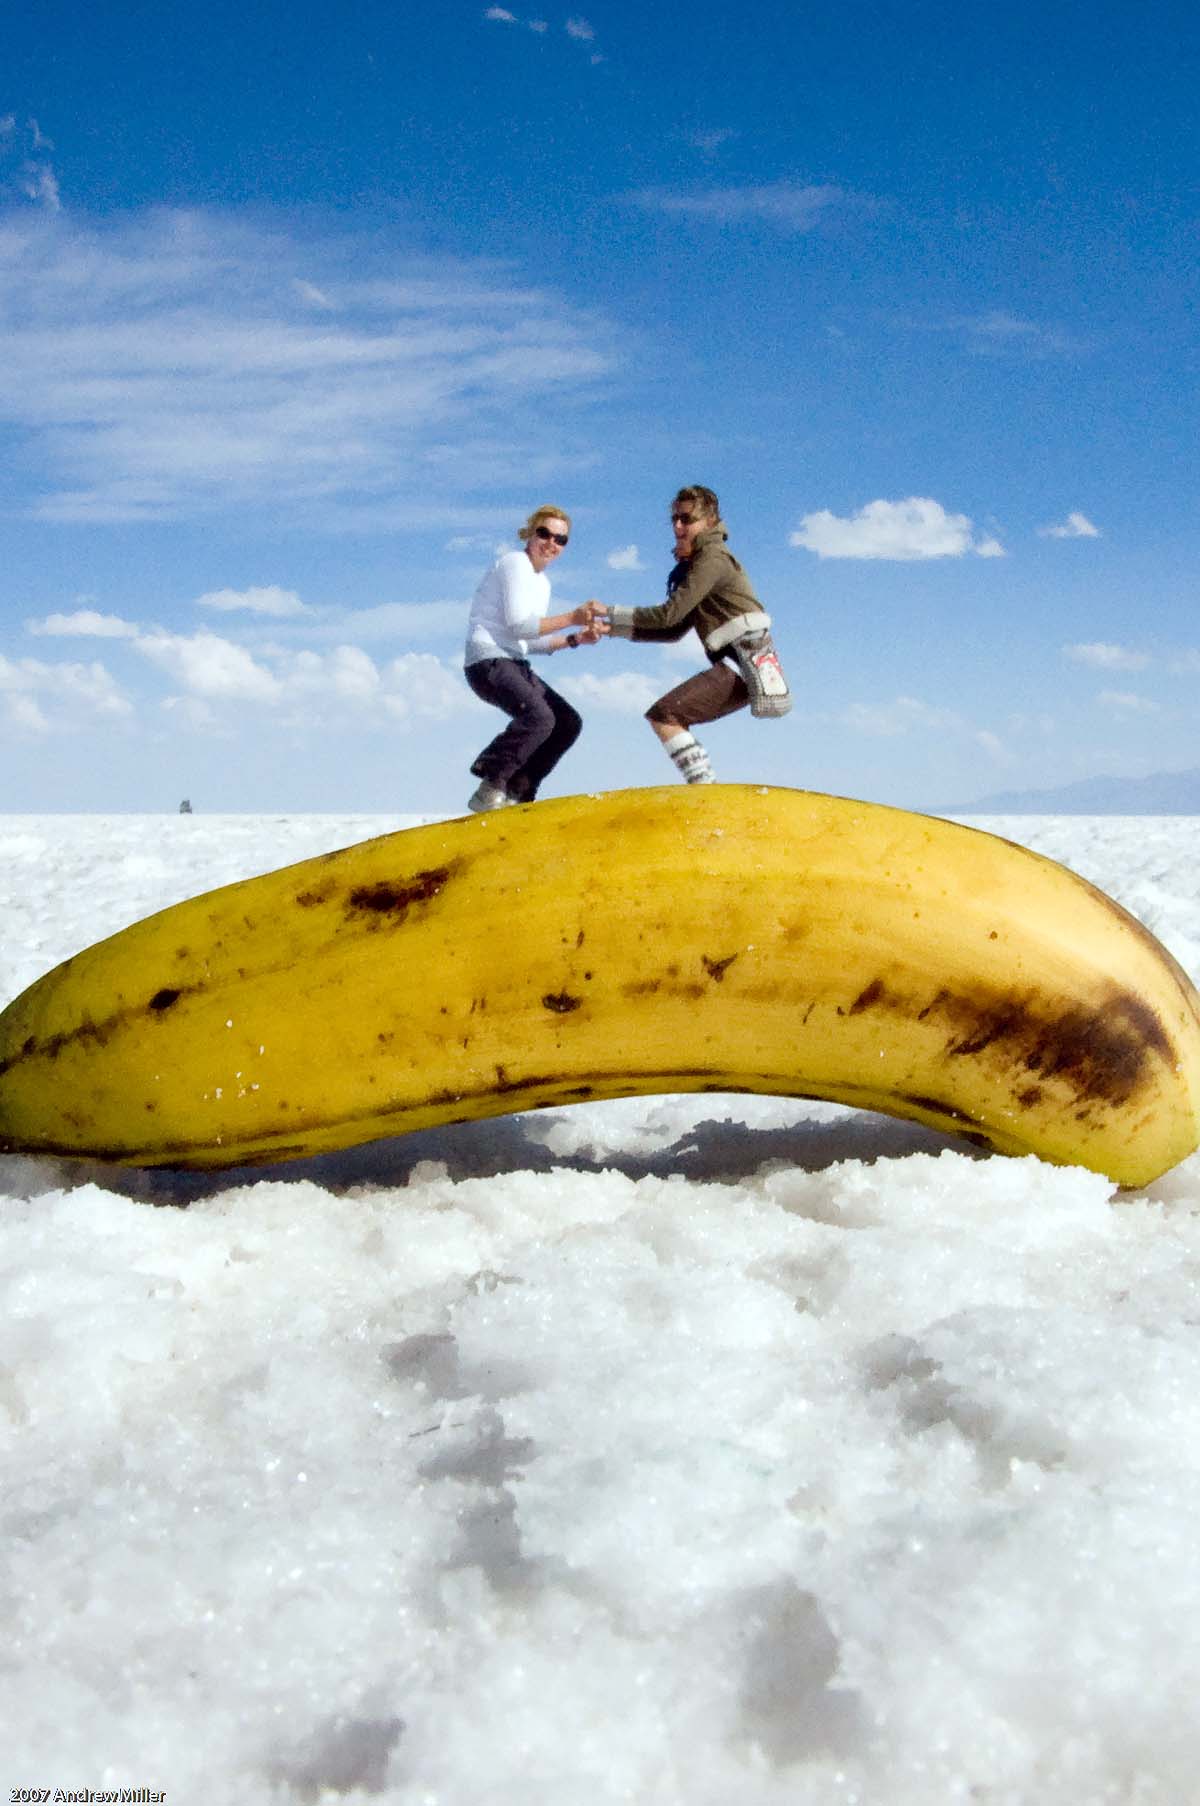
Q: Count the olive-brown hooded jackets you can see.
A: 1